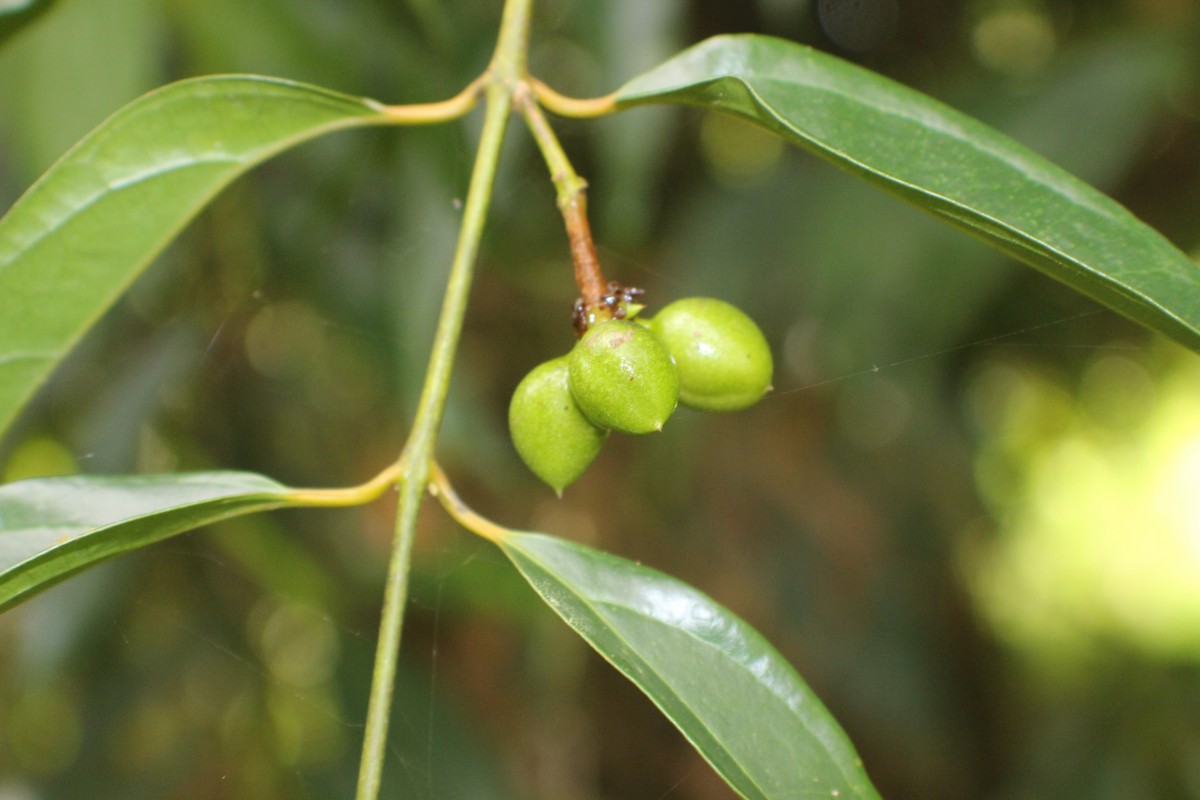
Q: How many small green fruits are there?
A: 3